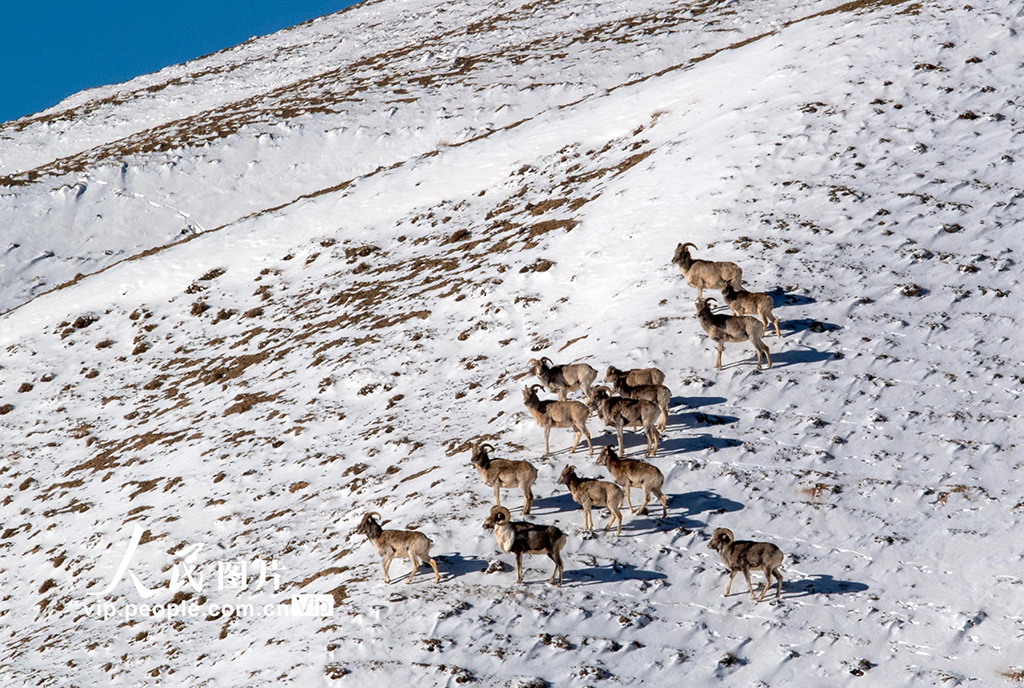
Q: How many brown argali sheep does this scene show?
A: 14